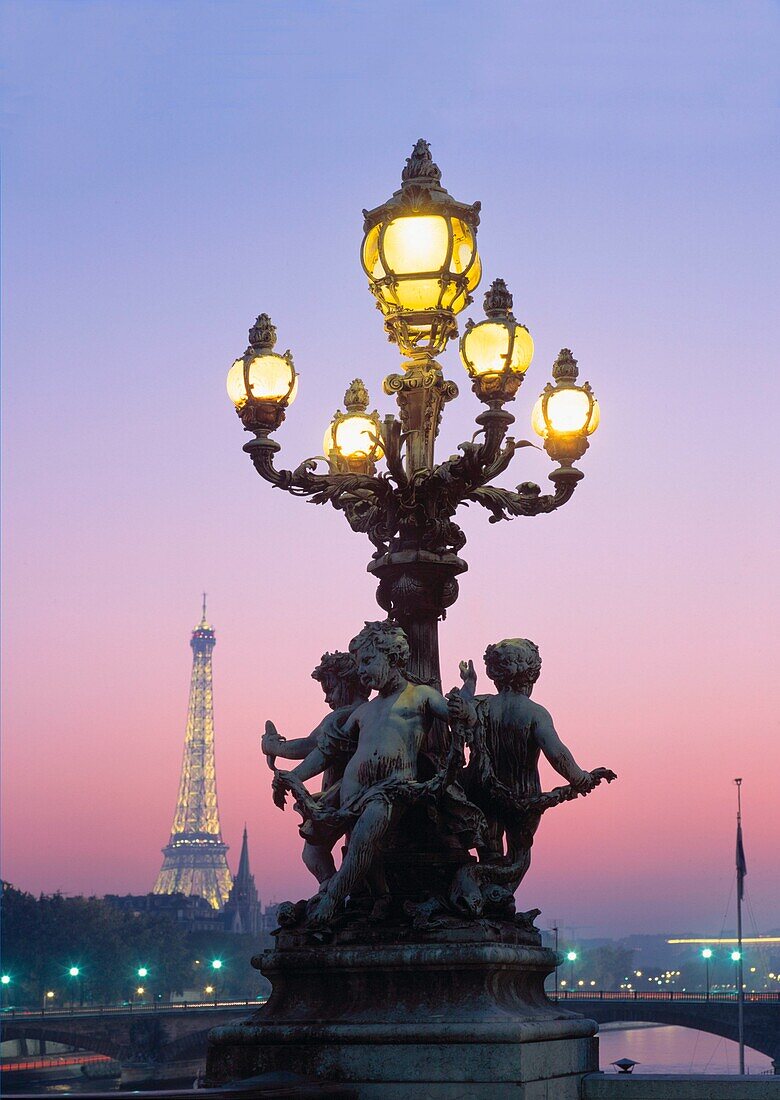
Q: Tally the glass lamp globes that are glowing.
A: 5